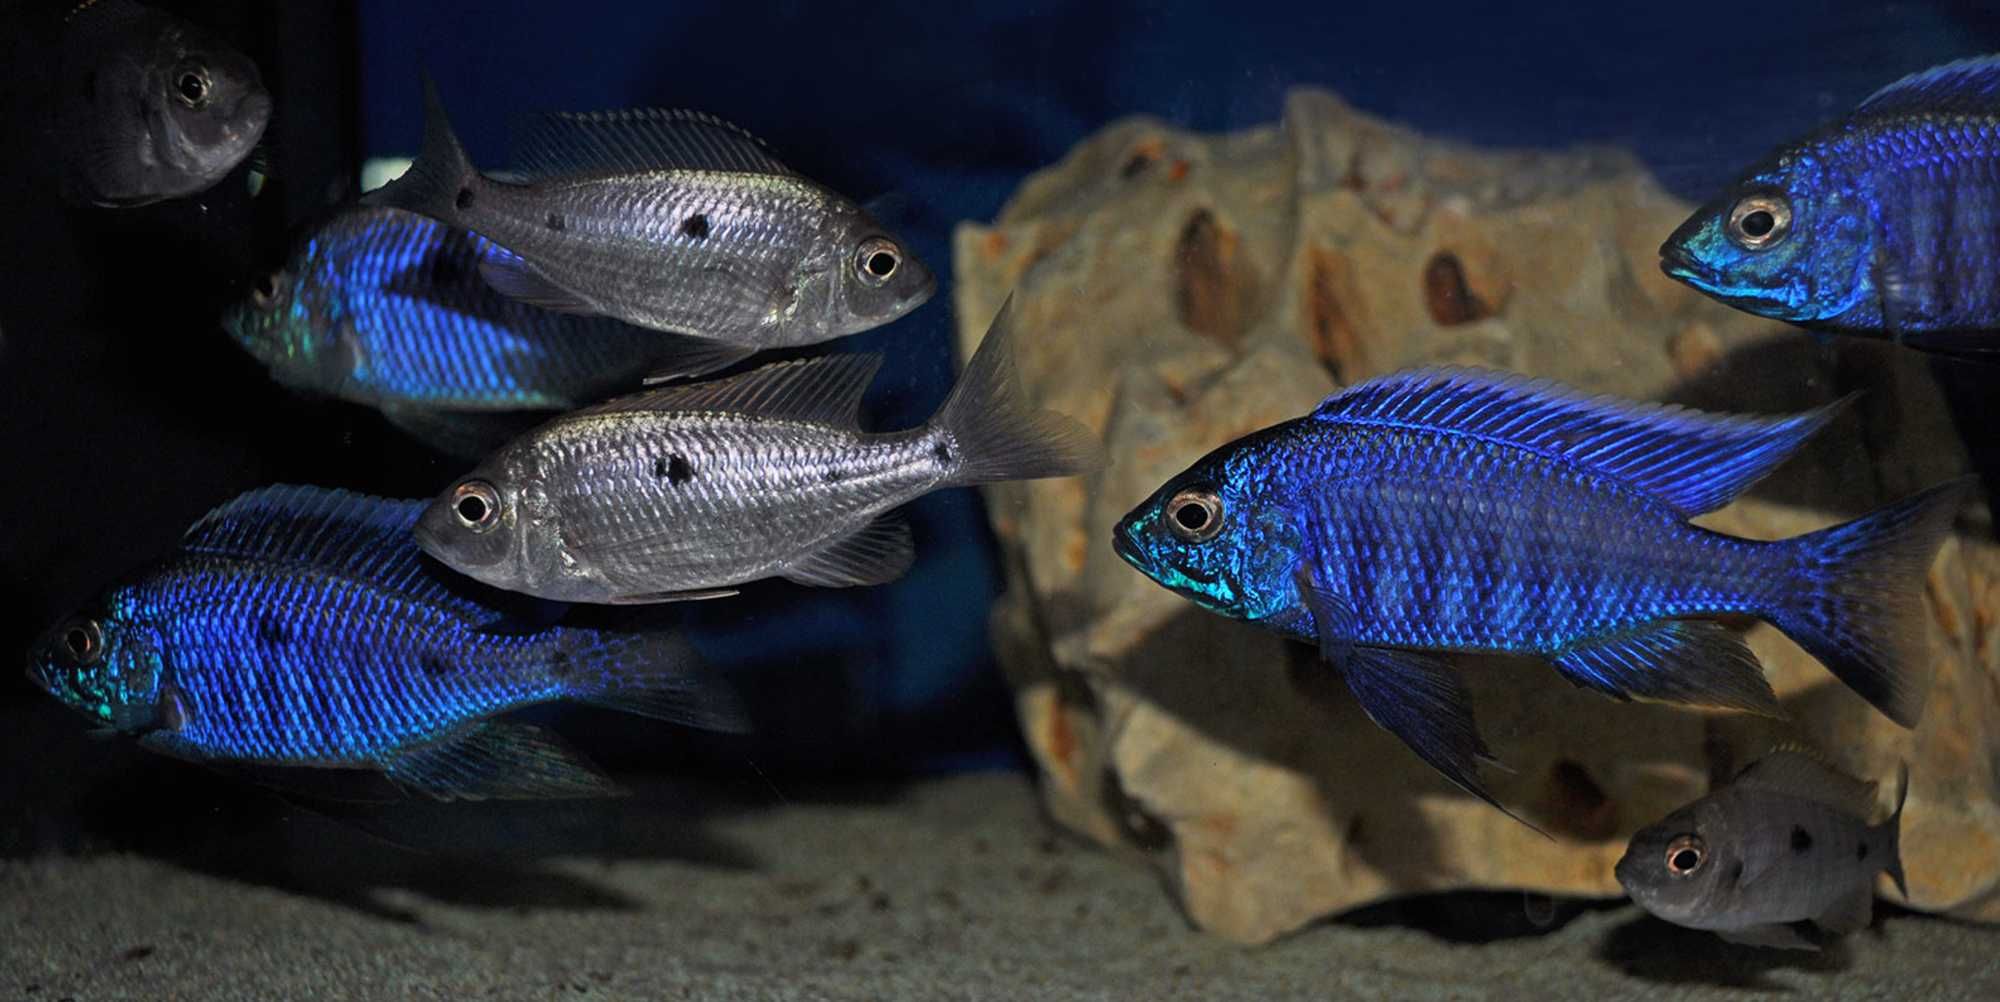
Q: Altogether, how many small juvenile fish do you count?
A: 1